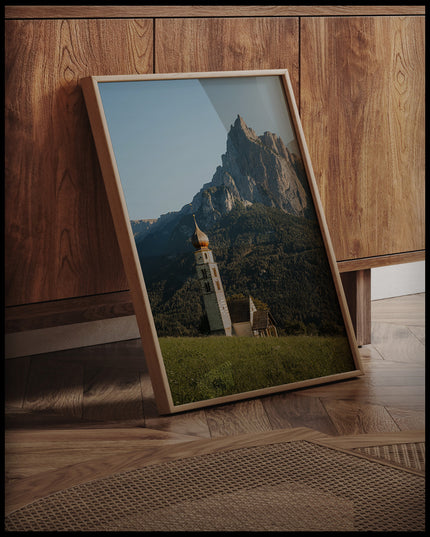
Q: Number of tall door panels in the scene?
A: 3